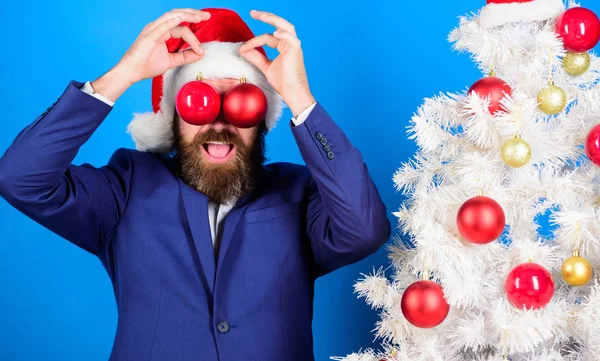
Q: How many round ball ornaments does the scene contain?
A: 12